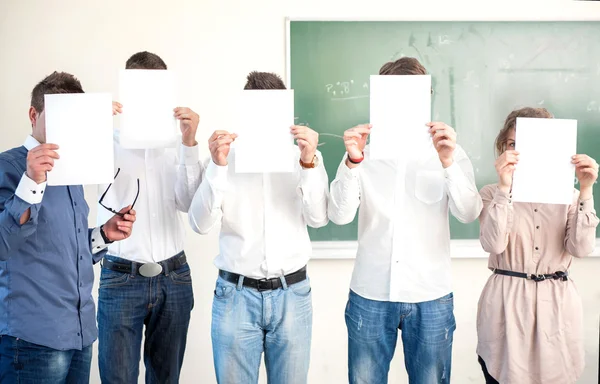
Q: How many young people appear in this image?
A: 5